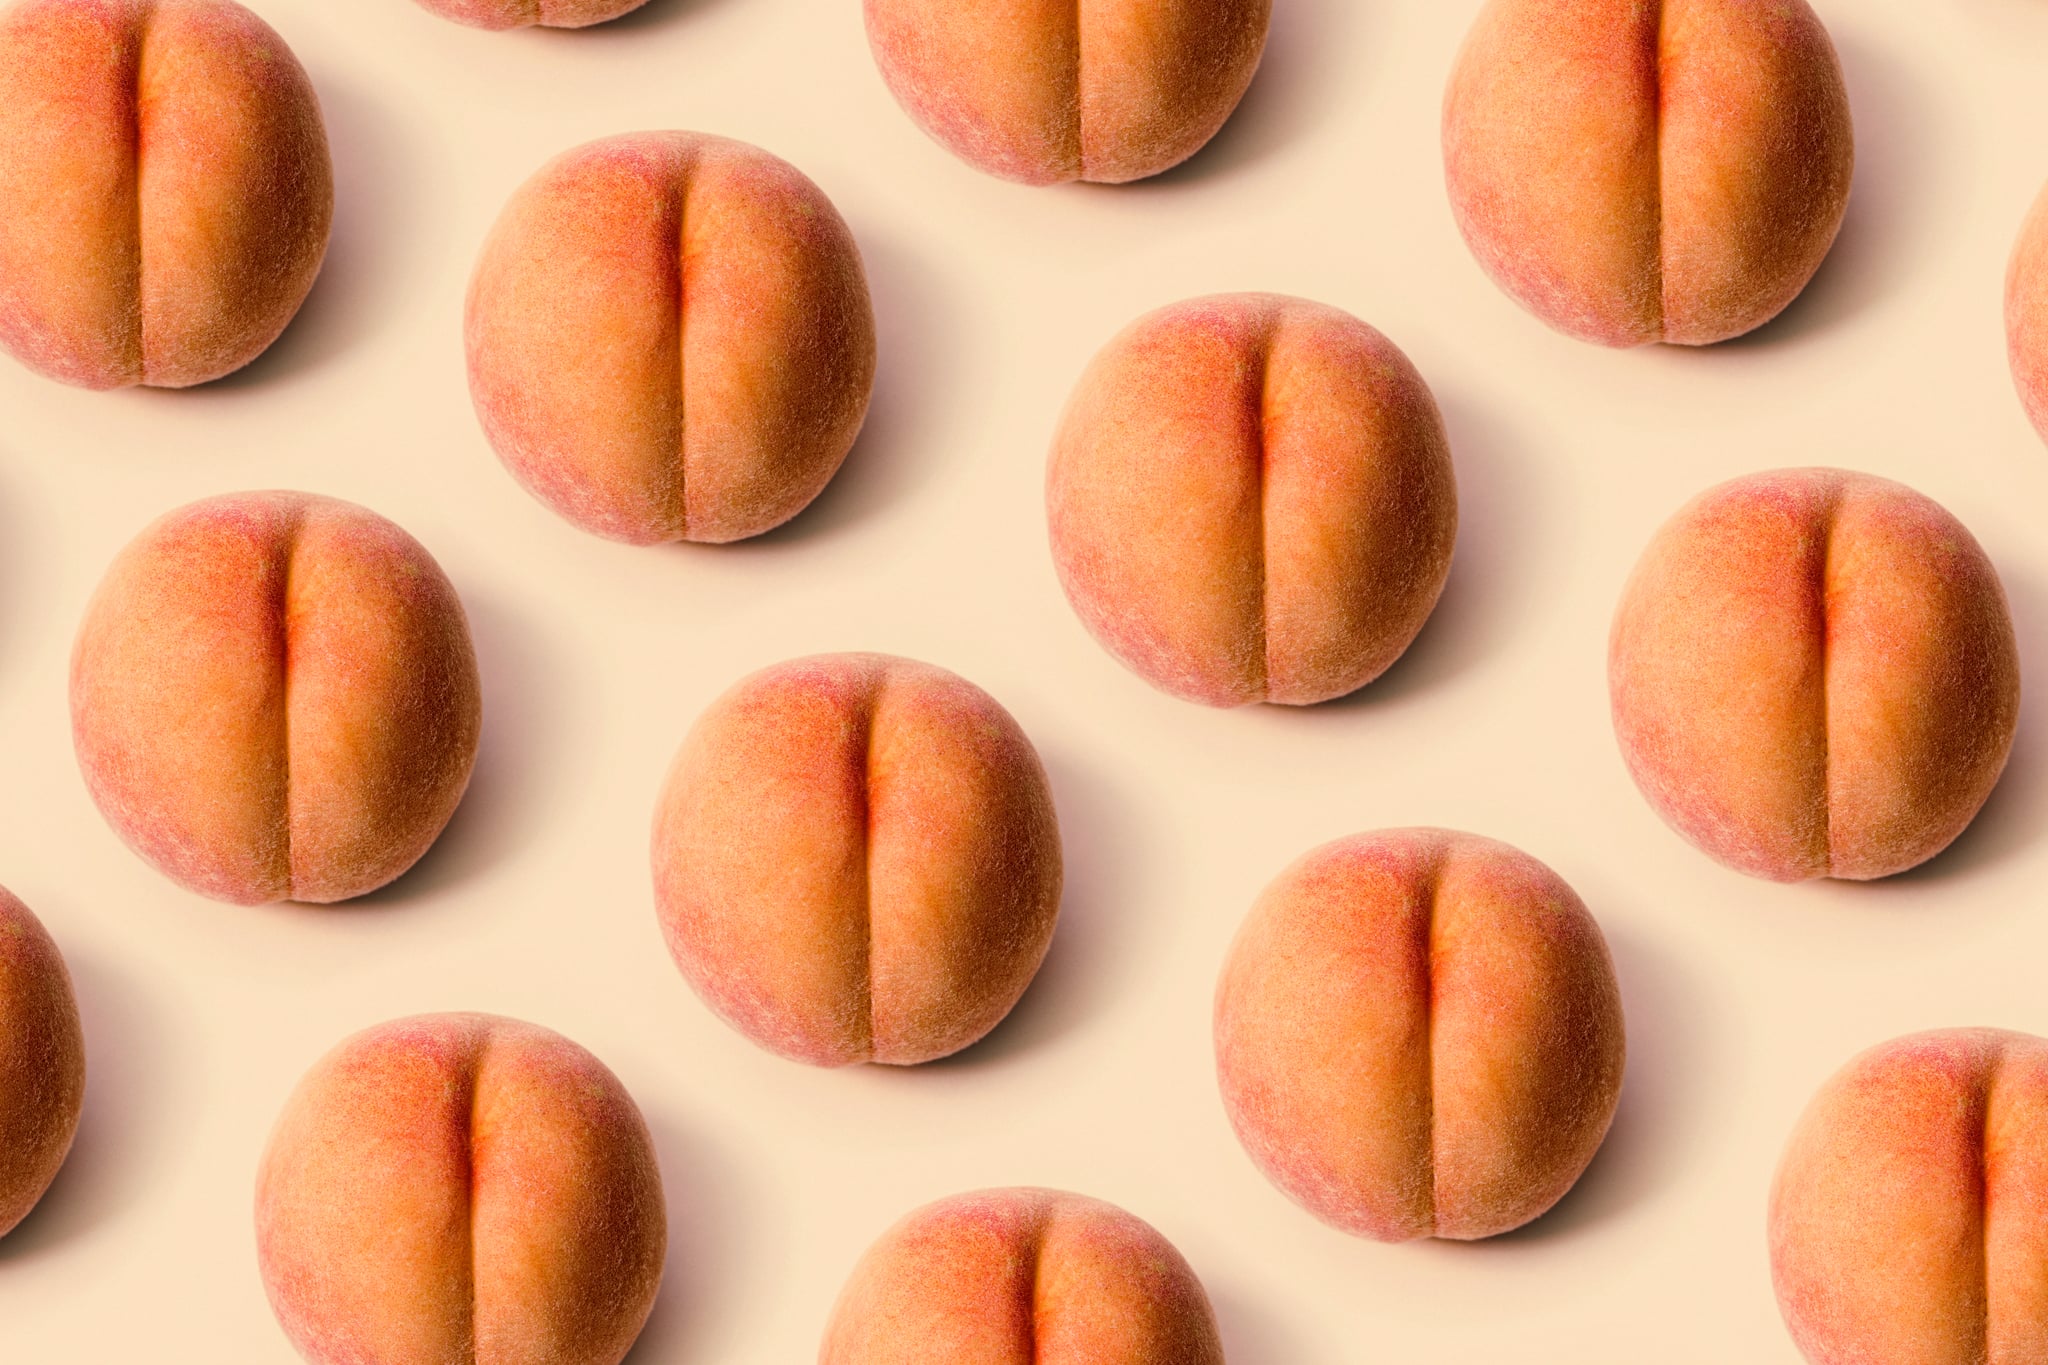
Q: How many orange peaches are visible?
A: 15